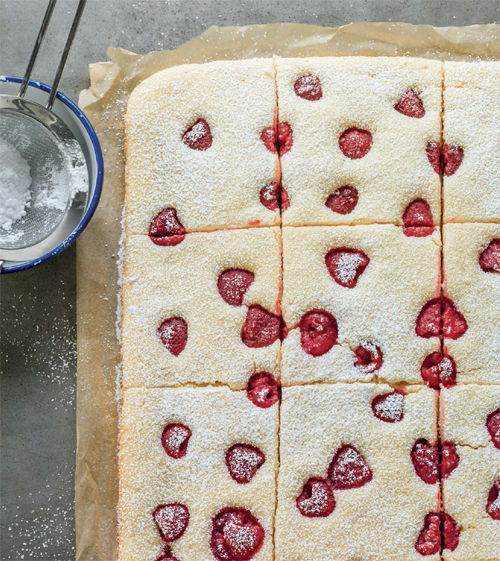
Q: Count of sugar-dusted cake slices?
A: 9